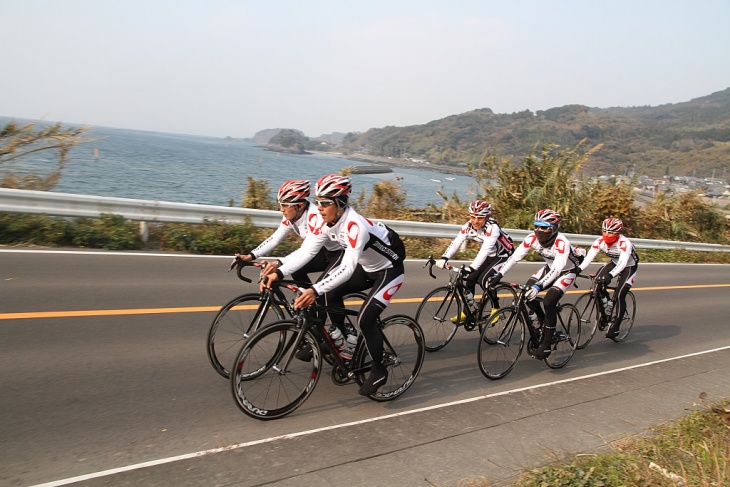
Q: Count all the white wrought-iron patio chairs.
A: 0